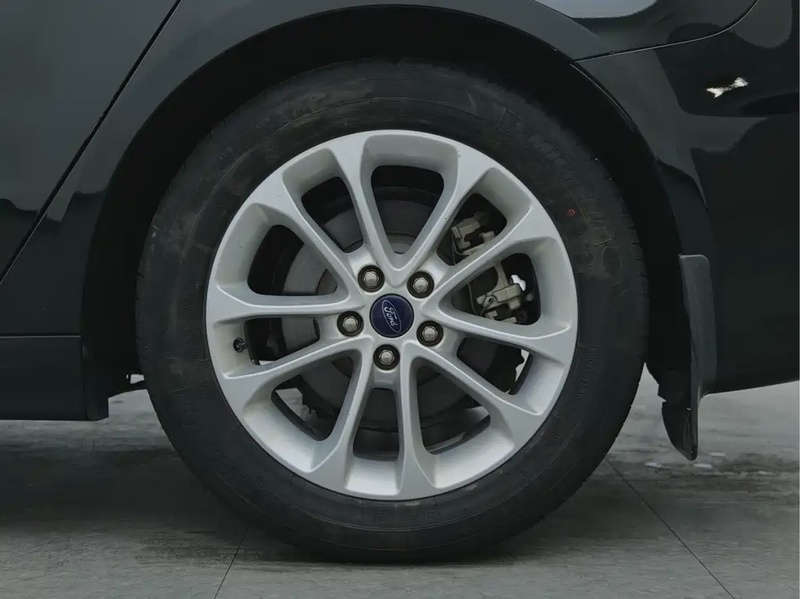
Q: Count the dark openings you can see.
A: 10